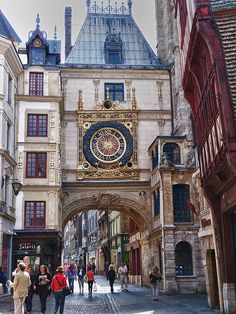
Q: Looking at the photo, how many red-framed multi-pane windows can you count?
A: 4